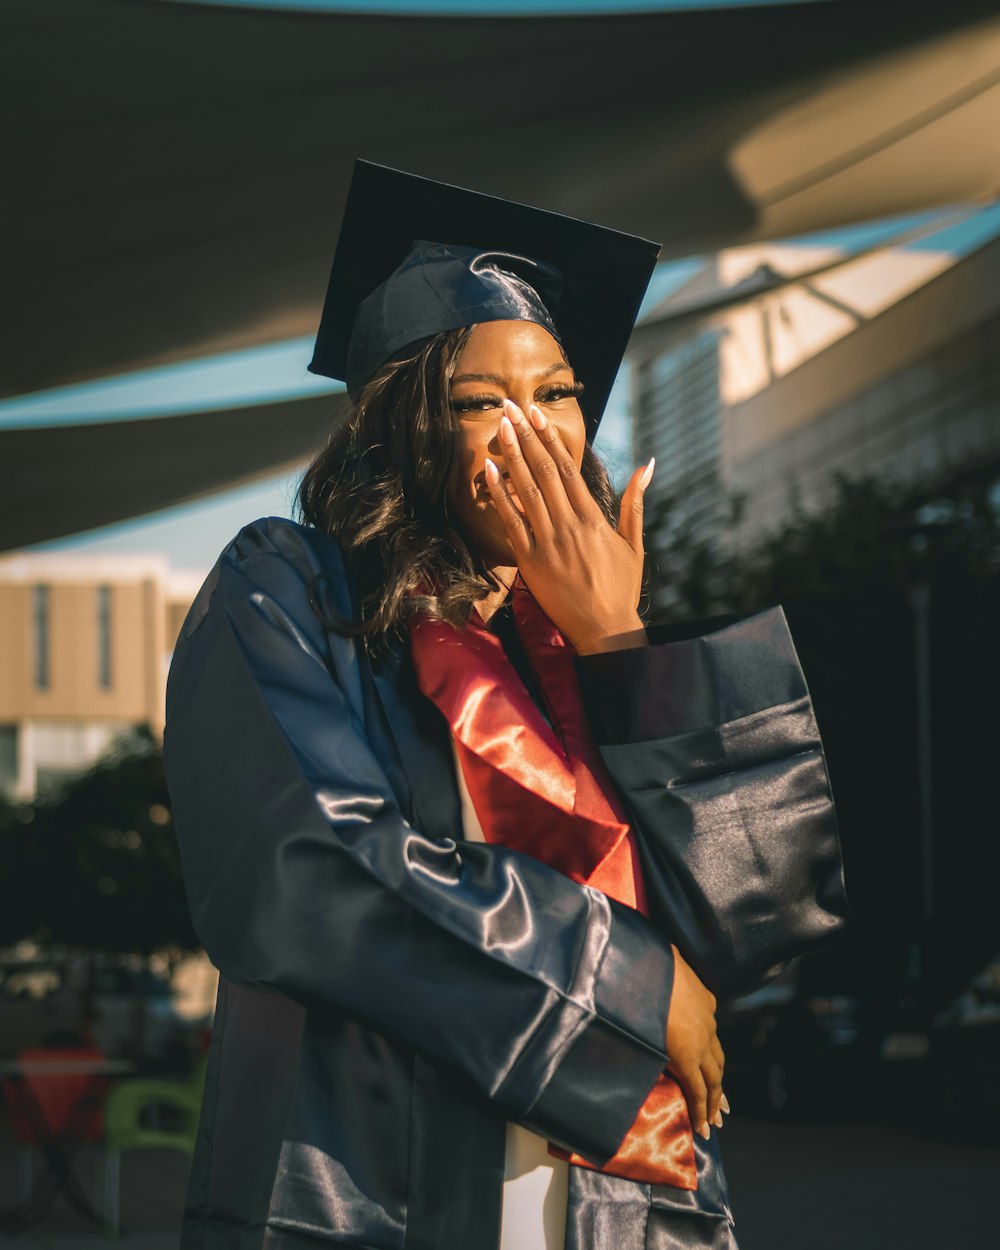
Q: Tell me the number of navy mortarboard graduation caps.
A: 1